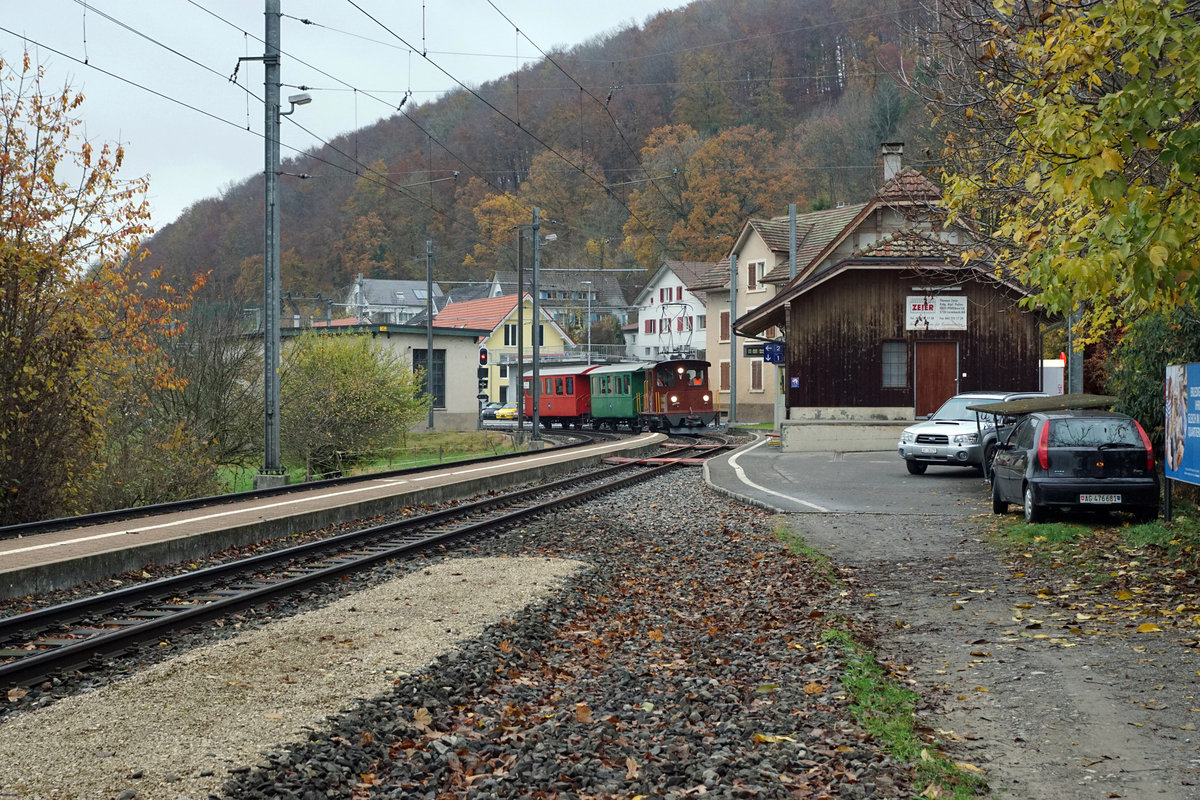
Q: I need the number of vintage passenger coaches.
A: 2